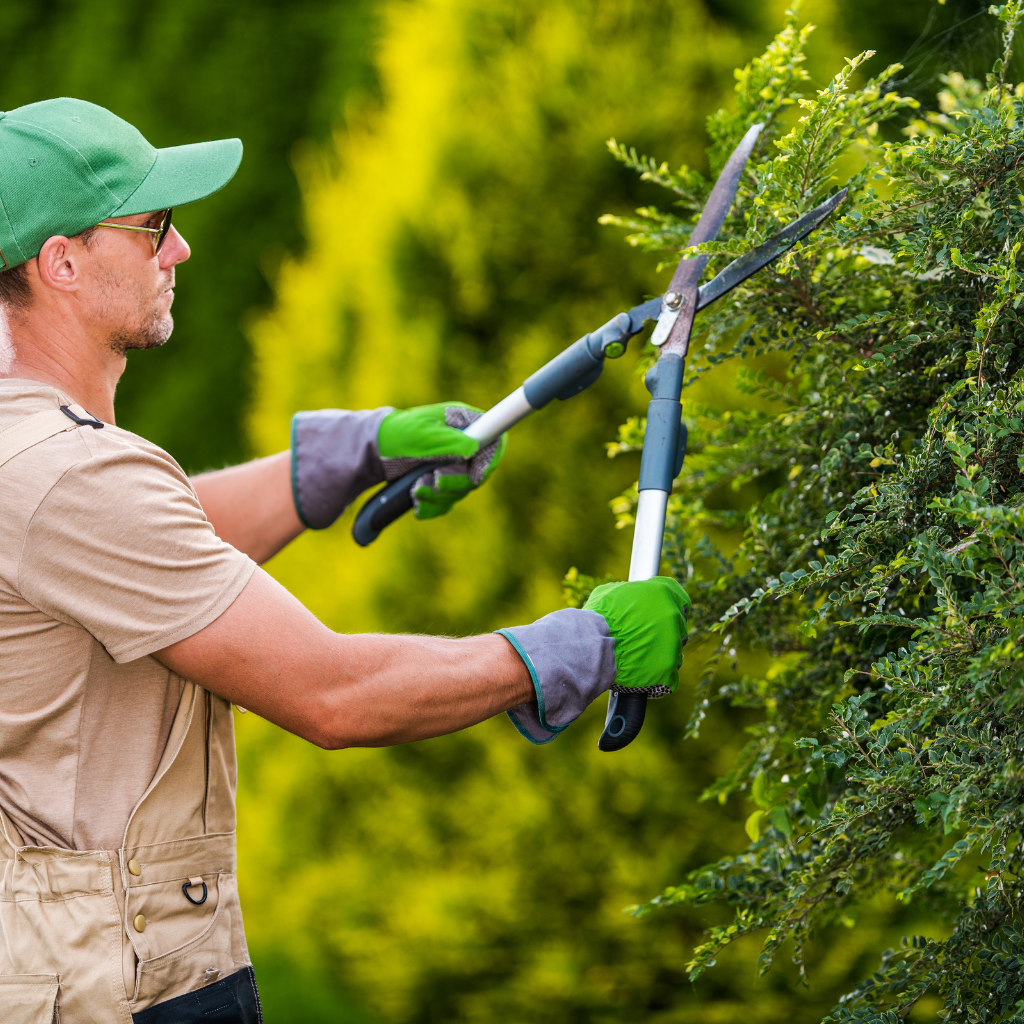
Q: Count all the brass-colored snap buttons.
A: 2